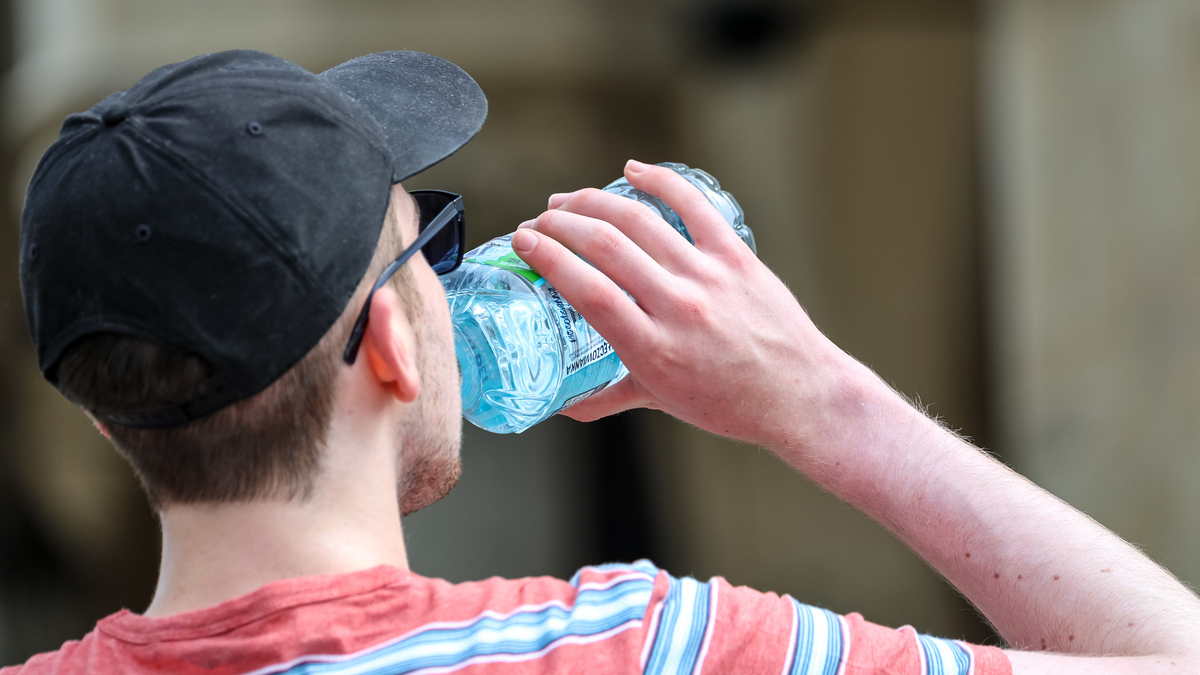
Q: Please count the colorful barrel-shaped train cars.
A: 0